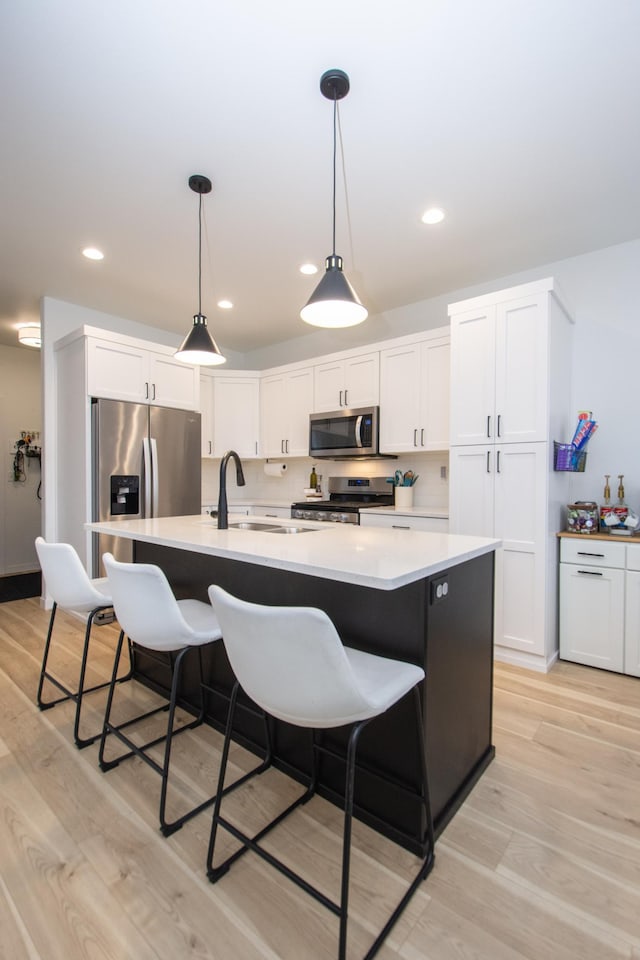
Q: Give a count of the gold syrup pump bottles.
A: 2